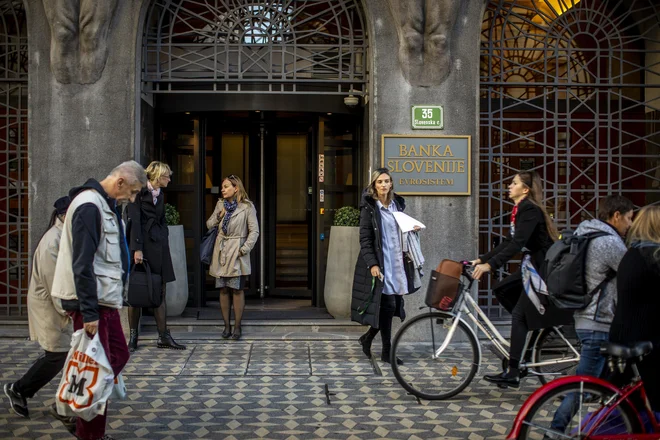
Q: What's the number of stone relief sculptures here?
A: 2